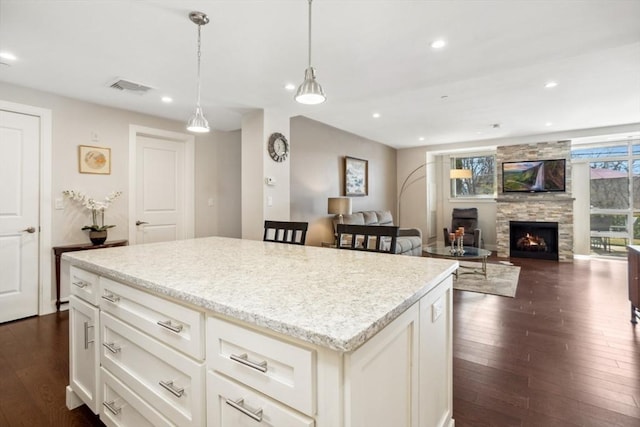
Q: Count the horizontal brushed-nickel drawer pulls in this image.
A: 8